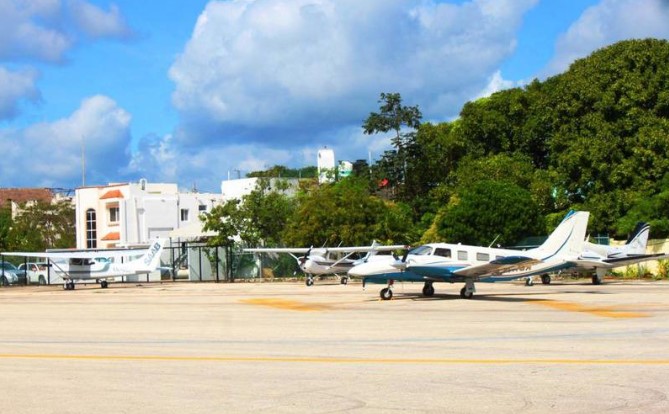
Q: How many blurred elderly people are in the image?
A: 0